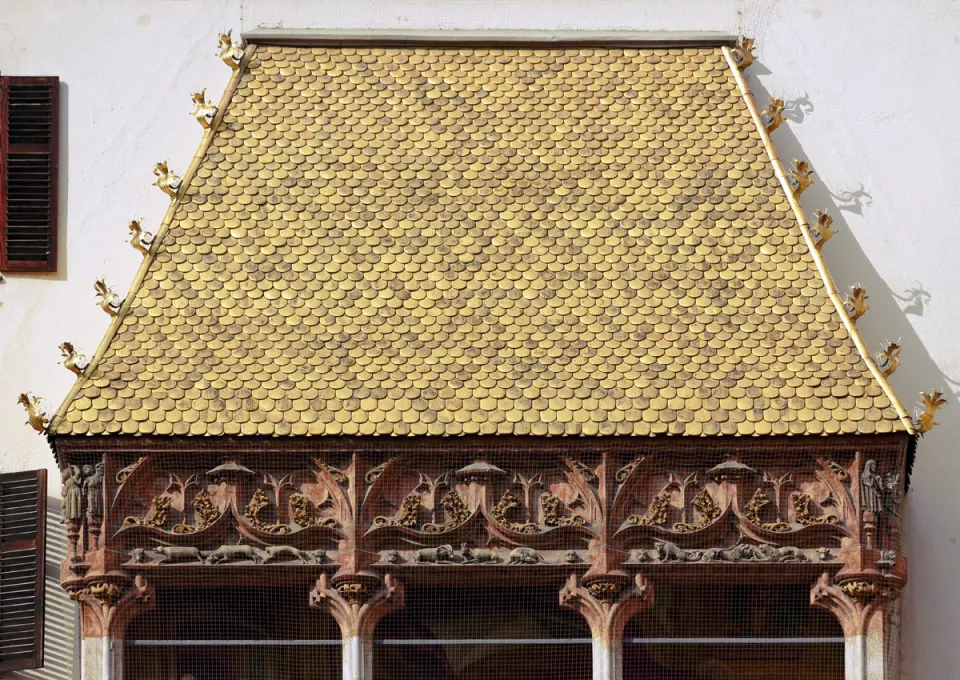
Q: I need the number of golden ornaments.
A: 14